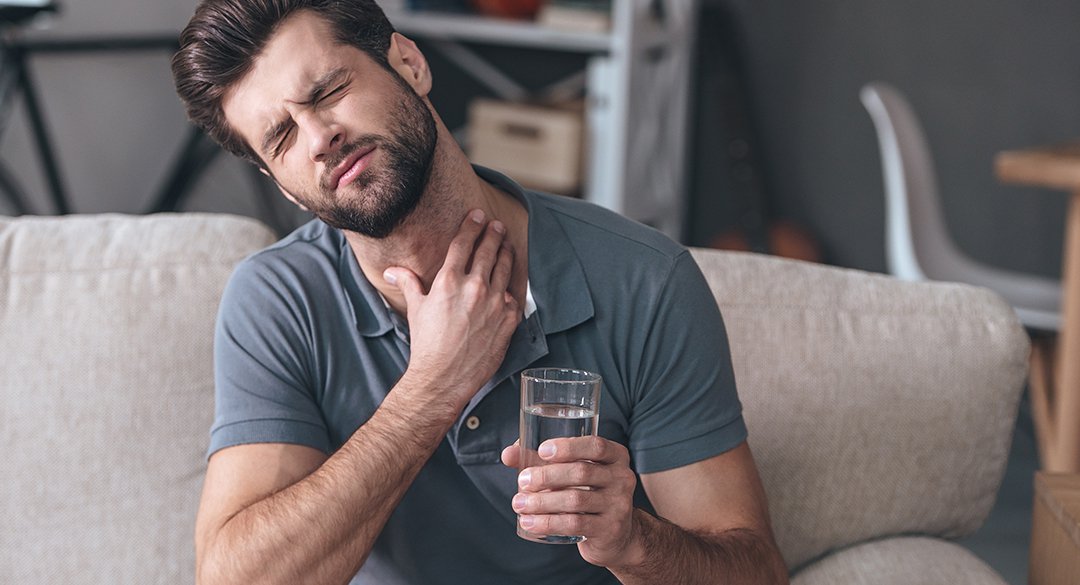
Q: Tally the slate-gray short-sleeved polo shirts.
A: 1